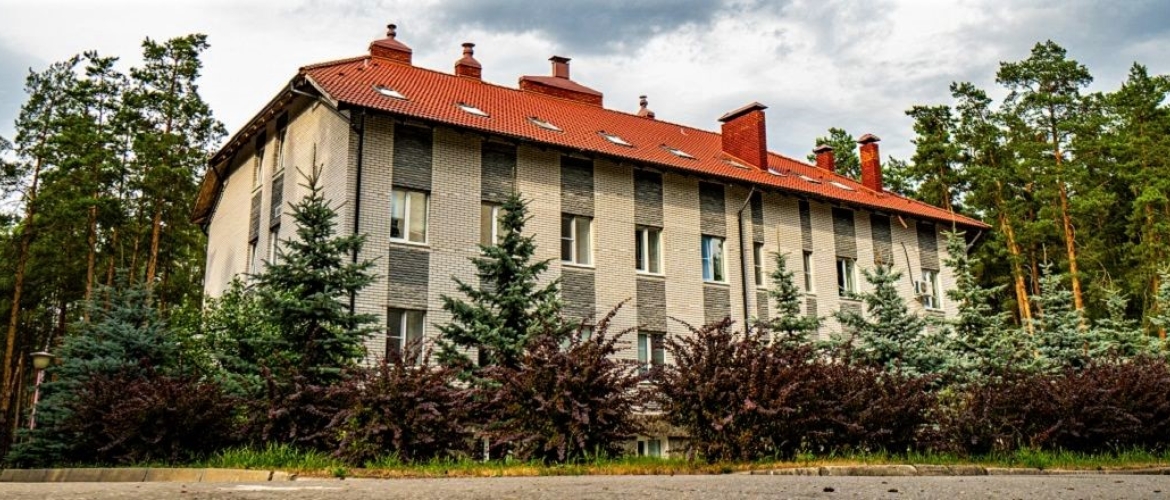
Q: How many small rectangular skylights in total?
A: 9